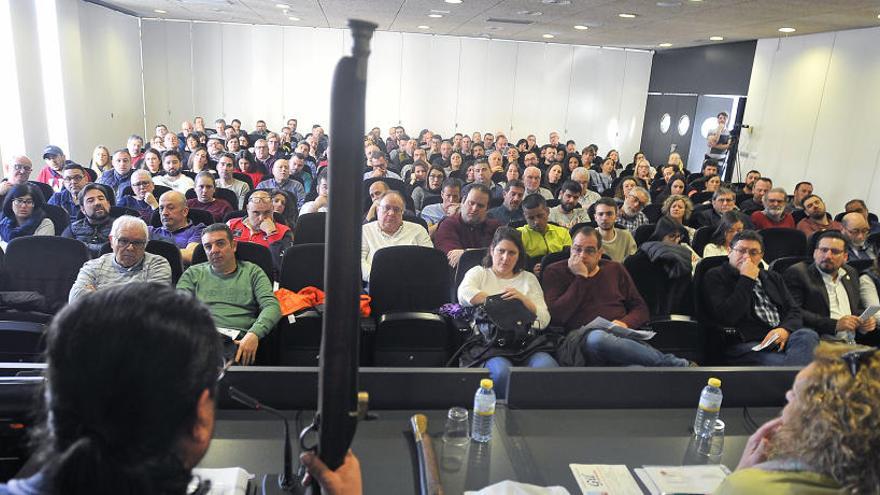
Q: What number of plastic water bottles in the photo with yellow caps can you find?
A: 2